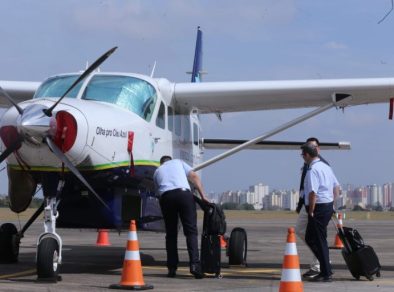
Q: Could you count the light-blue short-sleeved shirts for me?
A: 2